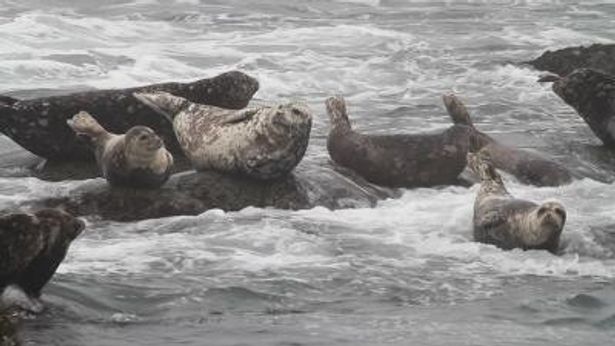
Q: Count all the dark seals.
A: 5